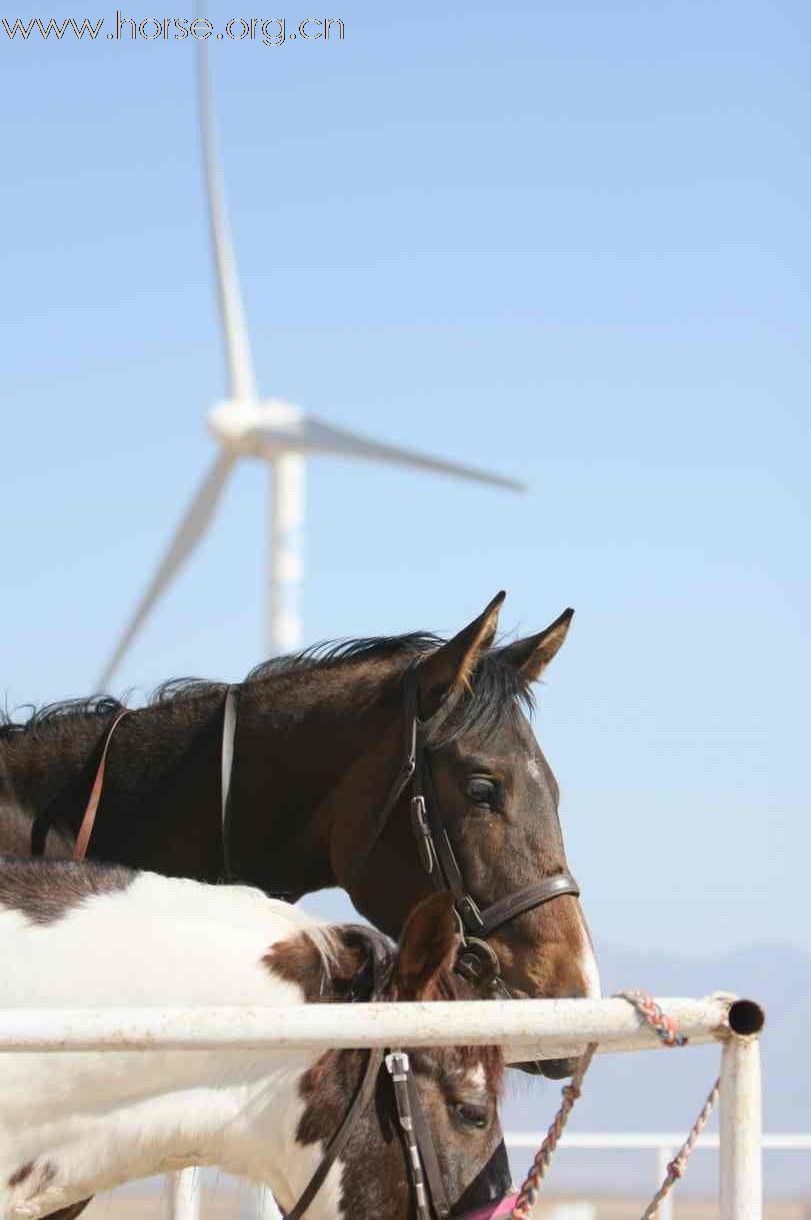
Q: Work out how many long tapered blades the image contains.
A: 3